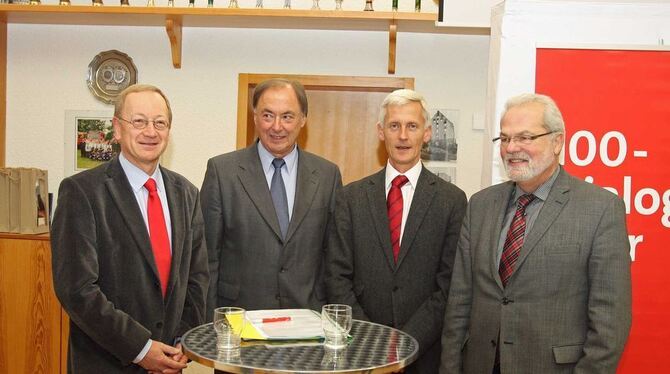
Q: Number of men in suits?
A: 4